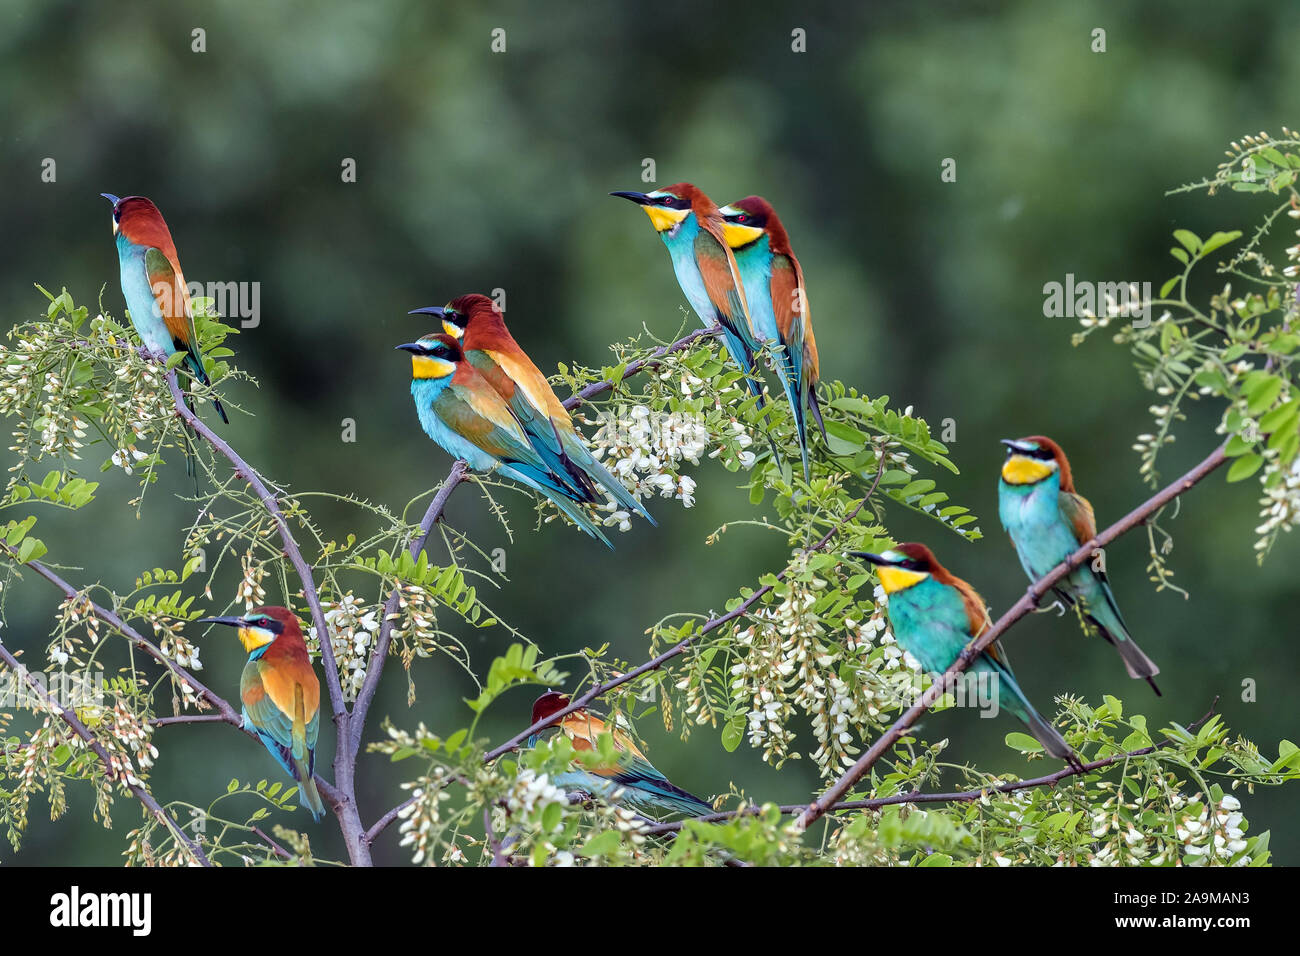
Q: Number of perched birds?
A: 9